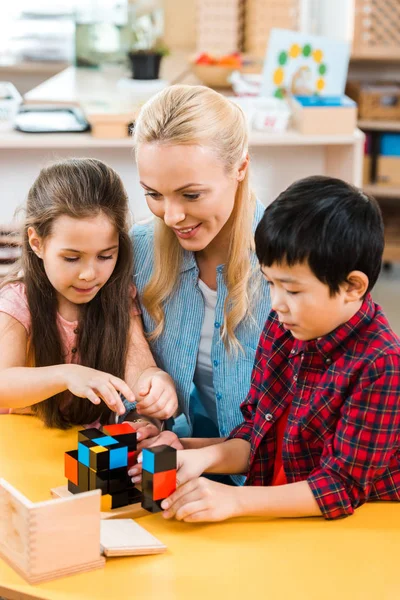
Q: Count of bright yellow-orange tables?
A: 1